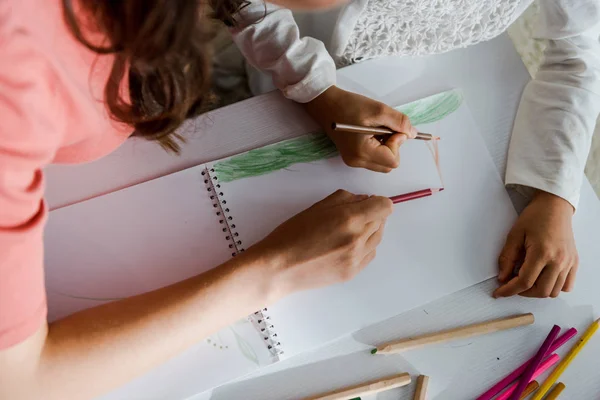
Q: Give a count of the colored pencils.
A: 12